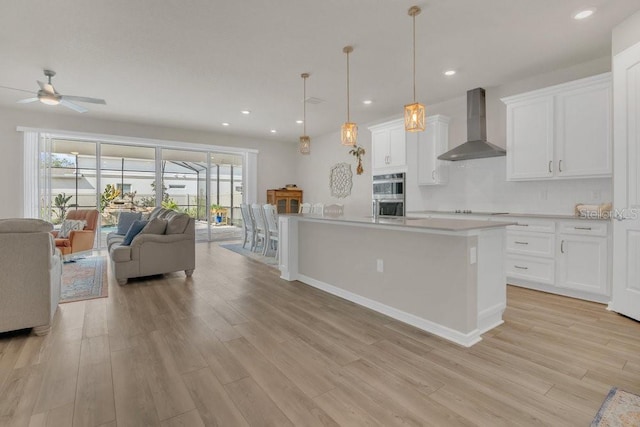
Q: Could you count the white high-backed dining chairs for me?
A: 6